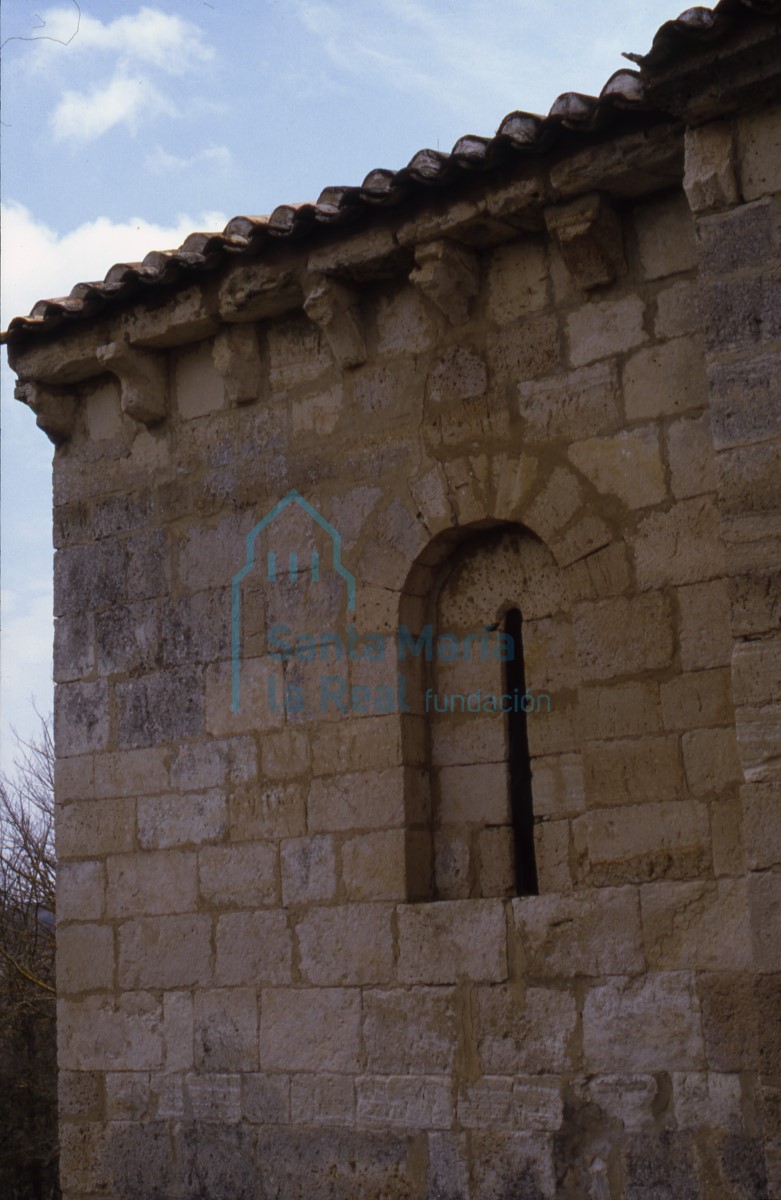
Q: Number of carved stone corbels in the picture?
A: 7